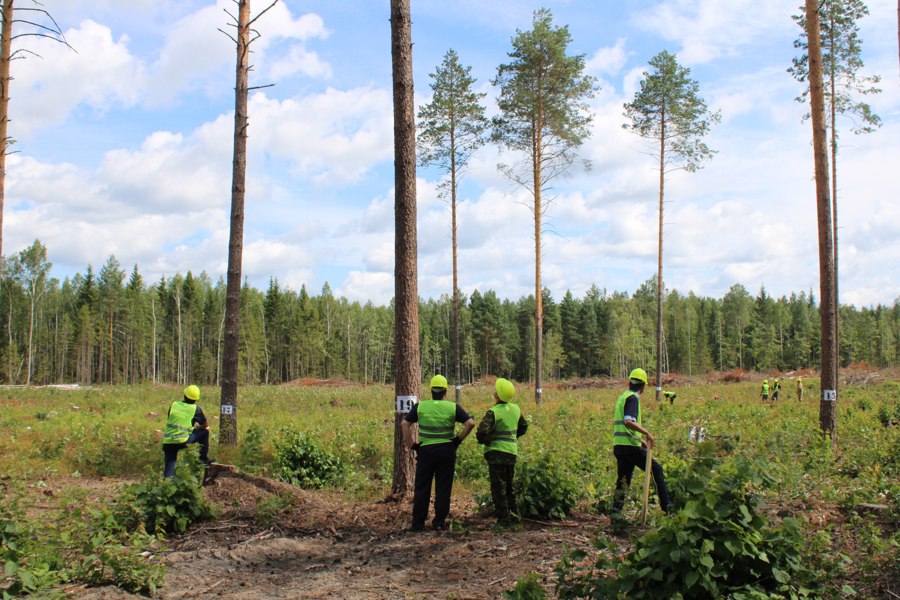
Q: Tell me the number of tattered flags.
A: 0